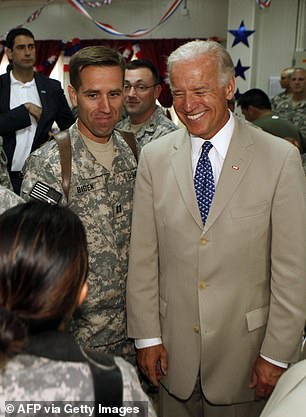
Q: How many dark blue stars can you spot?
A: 3